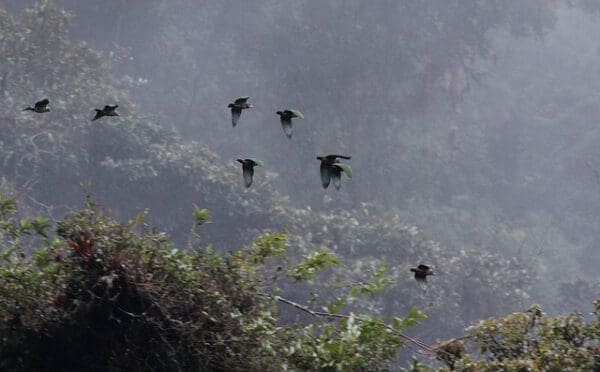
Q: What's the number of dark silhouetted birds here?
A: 8